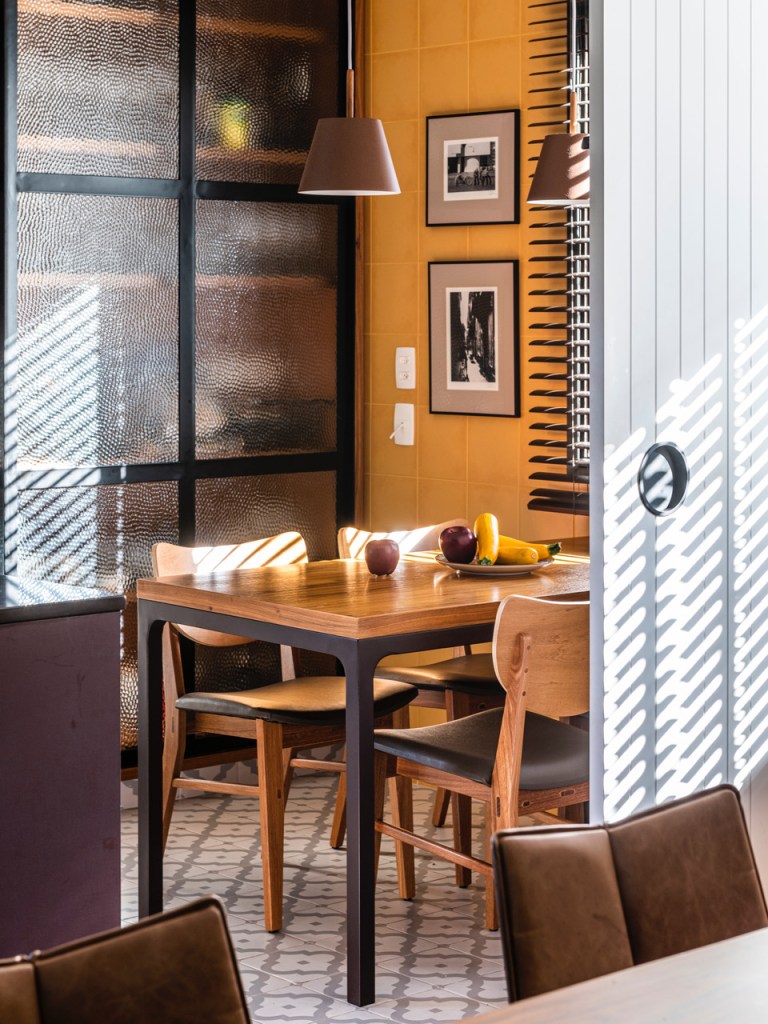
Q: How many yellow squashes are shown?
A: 3